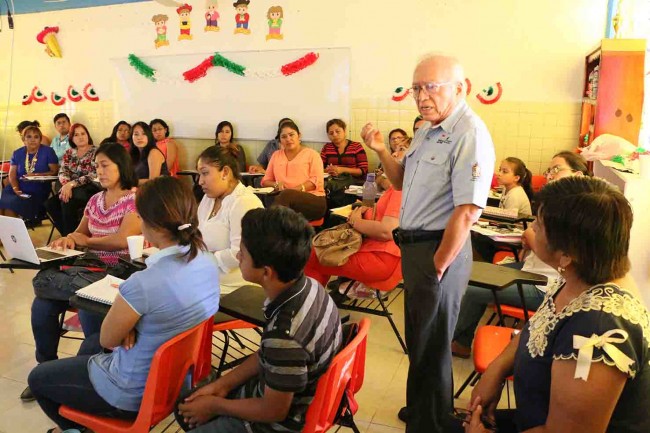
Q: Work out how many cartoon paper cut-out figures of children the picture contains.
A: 5